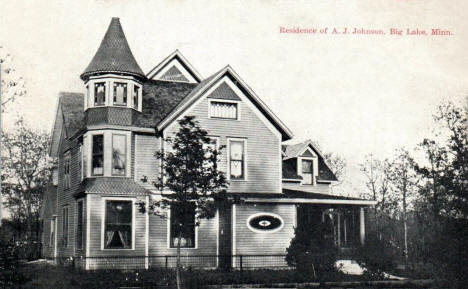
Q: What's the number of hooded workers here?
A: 0